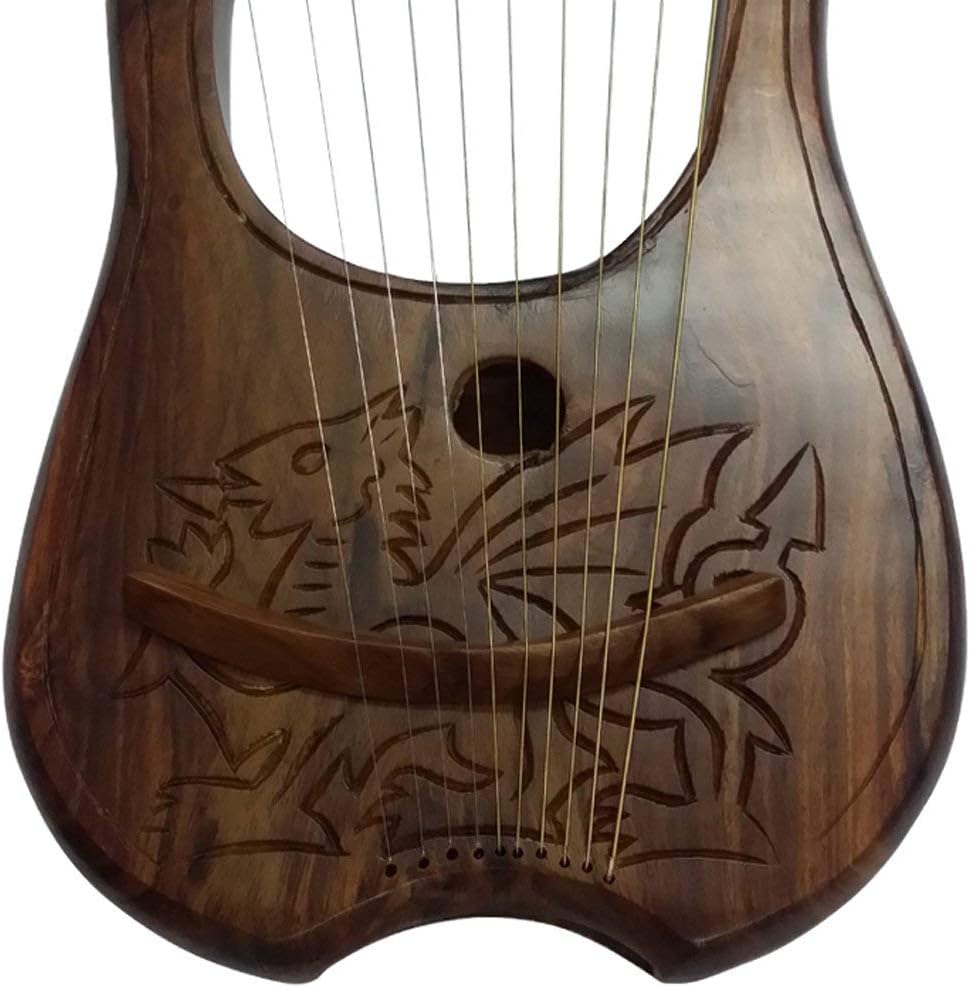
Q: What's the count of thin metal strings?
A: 10